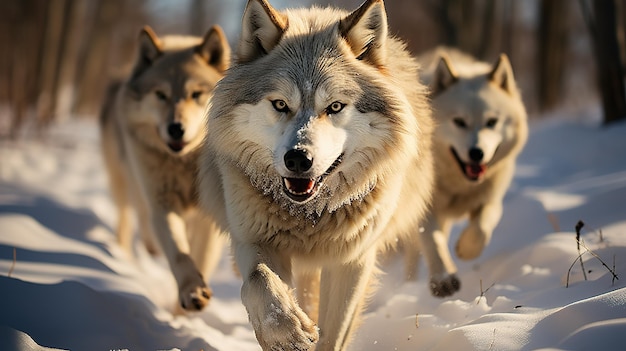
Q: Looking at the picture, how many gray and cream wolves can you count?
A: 3